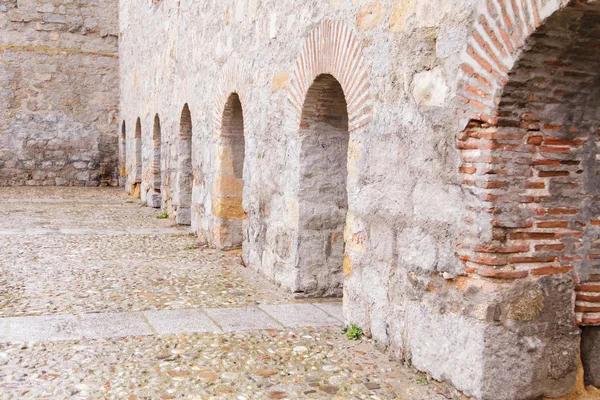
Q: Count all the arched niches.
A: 7